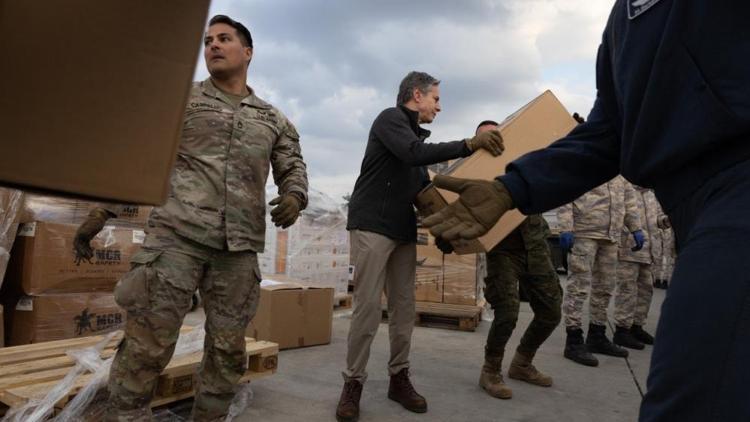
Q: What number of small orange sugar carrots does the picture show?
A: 0